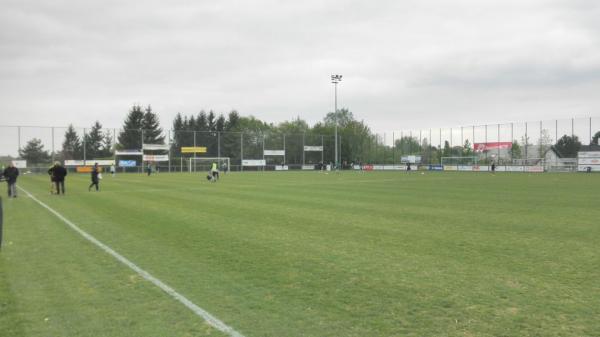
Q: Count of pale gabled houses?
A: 1